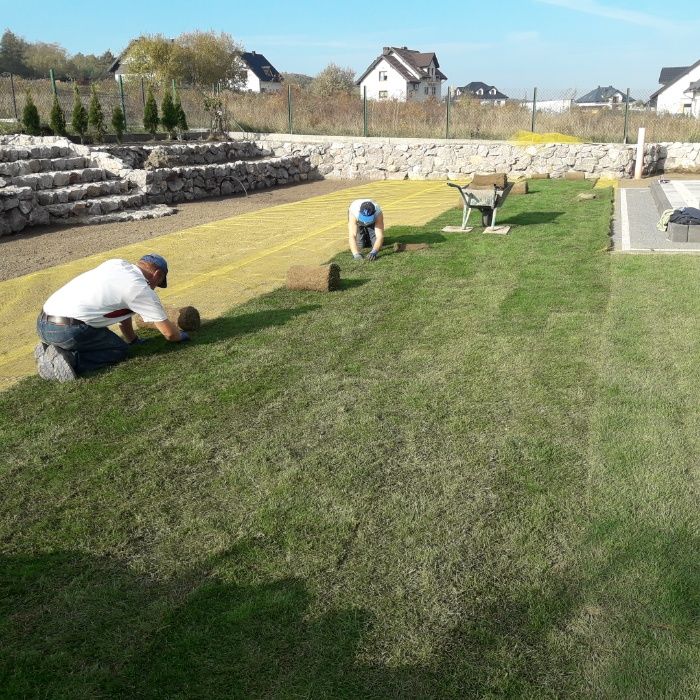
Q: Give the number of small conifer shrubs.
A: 8